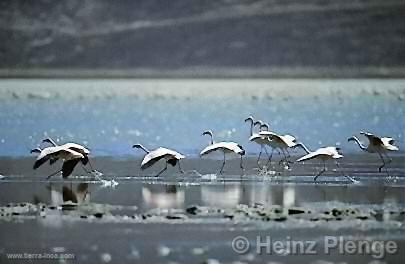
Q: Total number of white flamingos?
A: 9